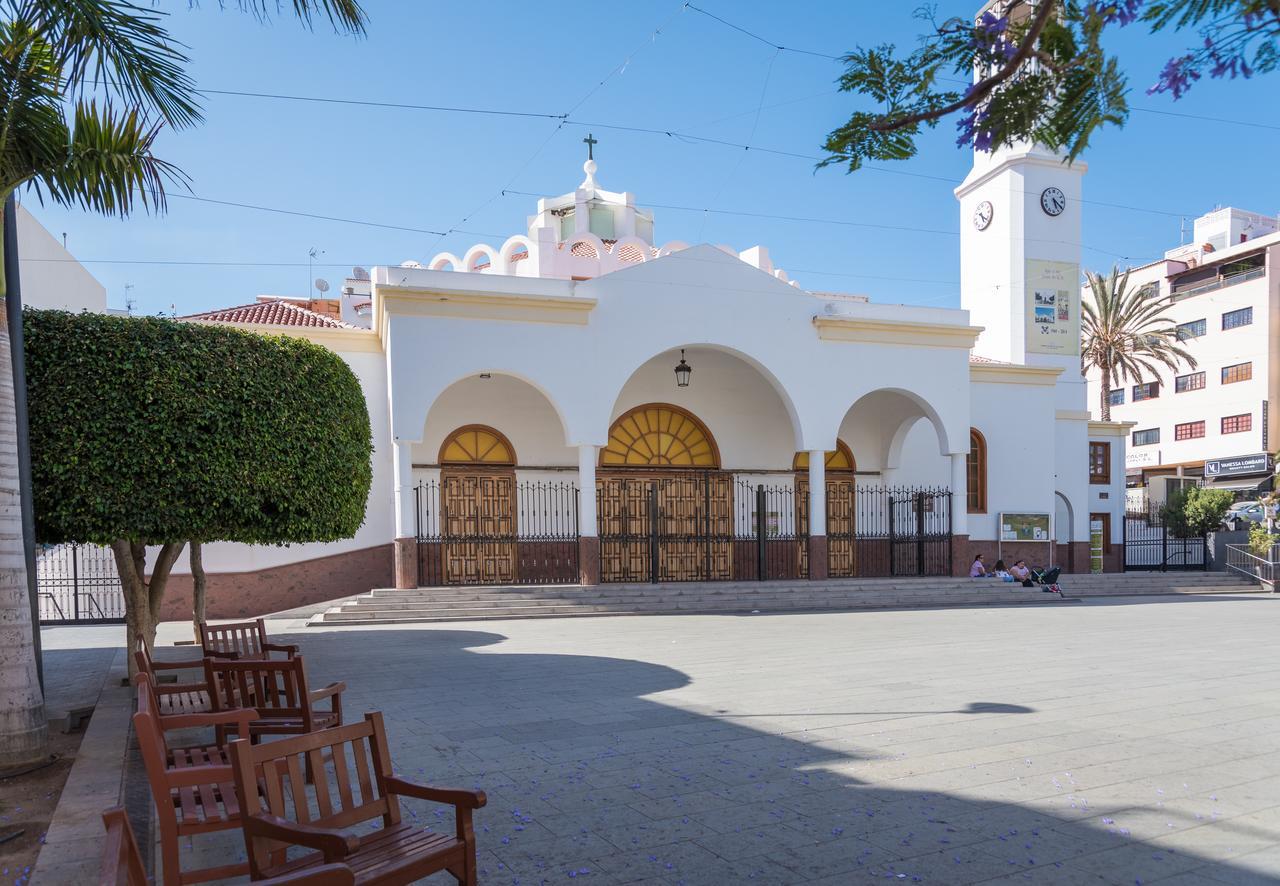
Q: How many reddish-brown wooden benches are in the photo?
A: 6